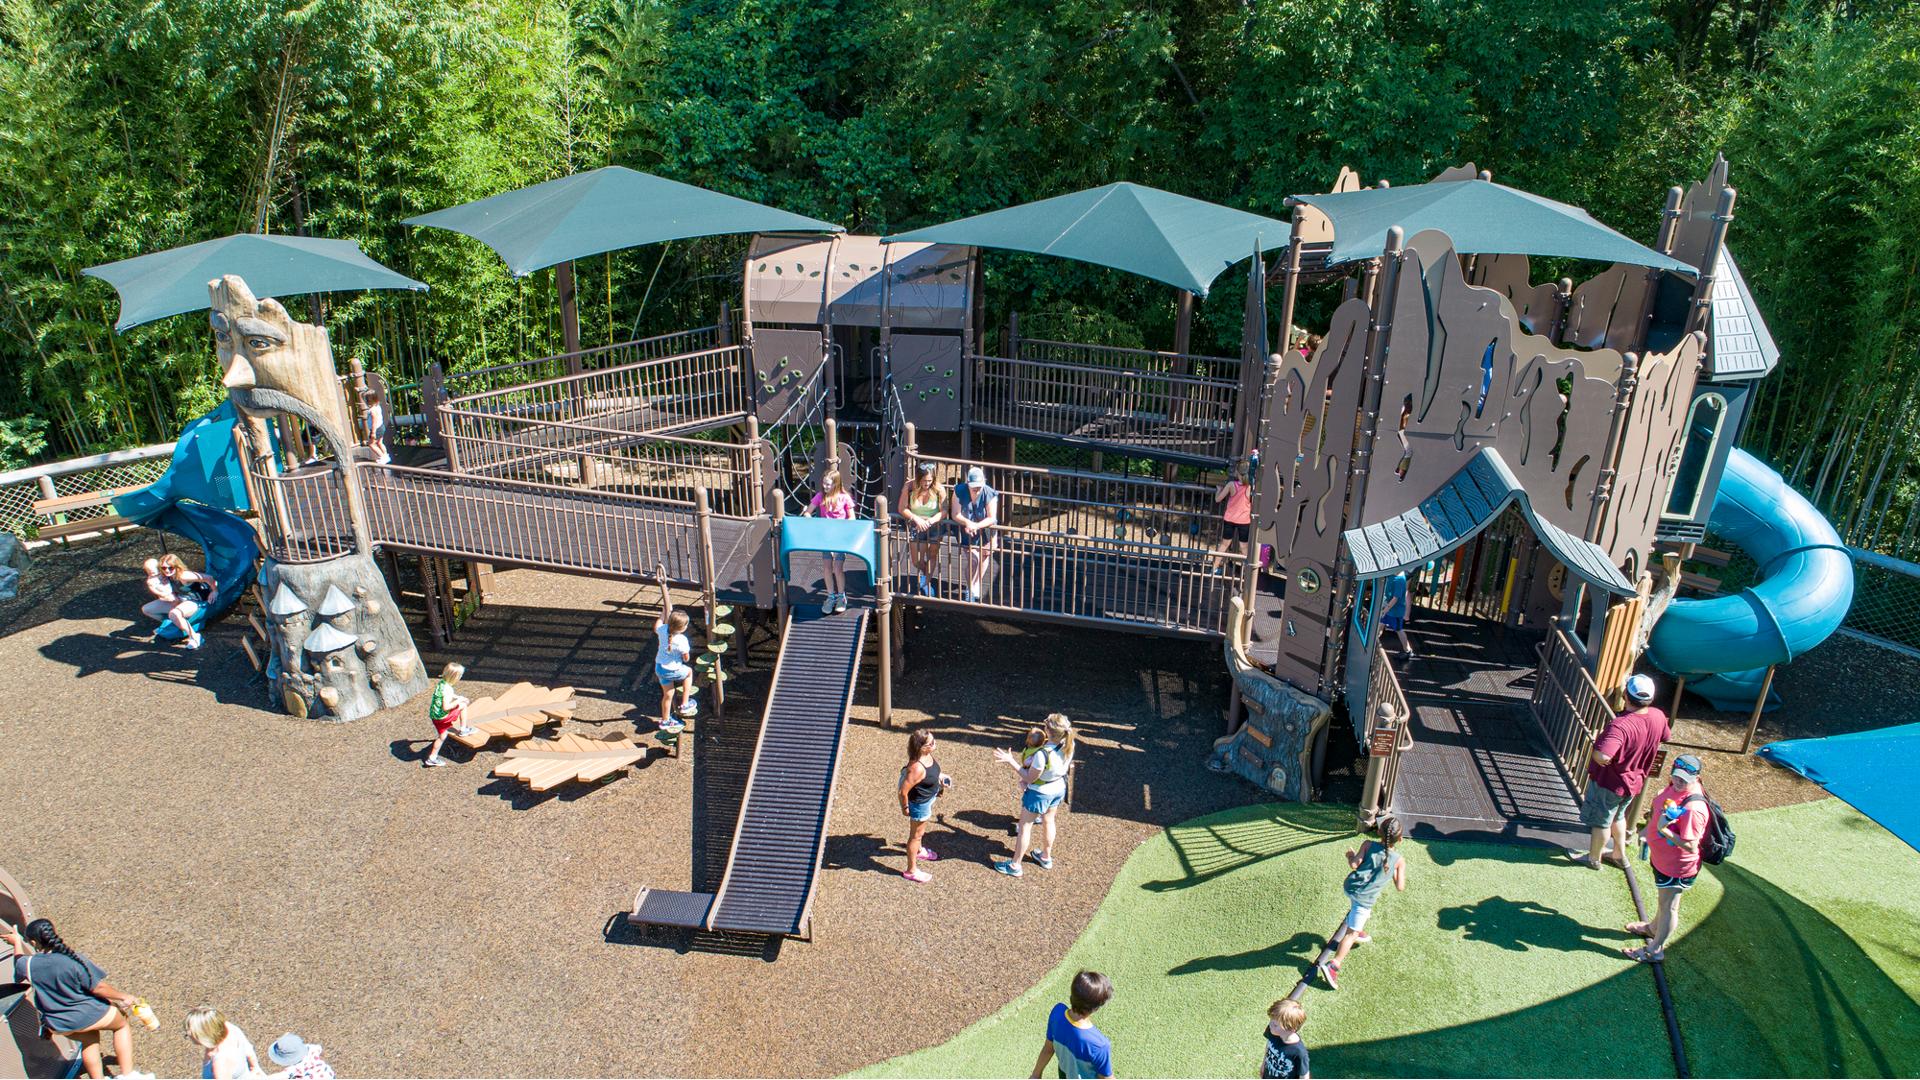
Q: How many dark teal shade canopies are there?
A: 4